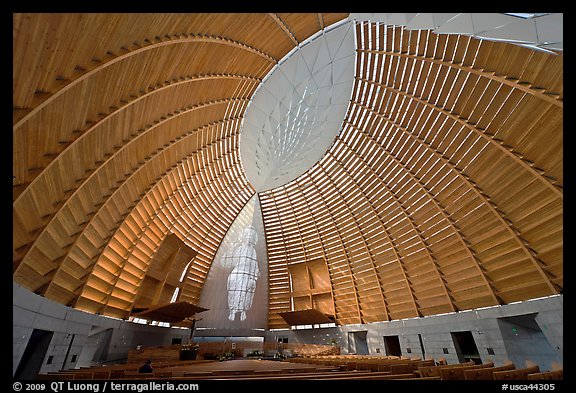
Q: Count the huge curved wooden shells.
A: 2